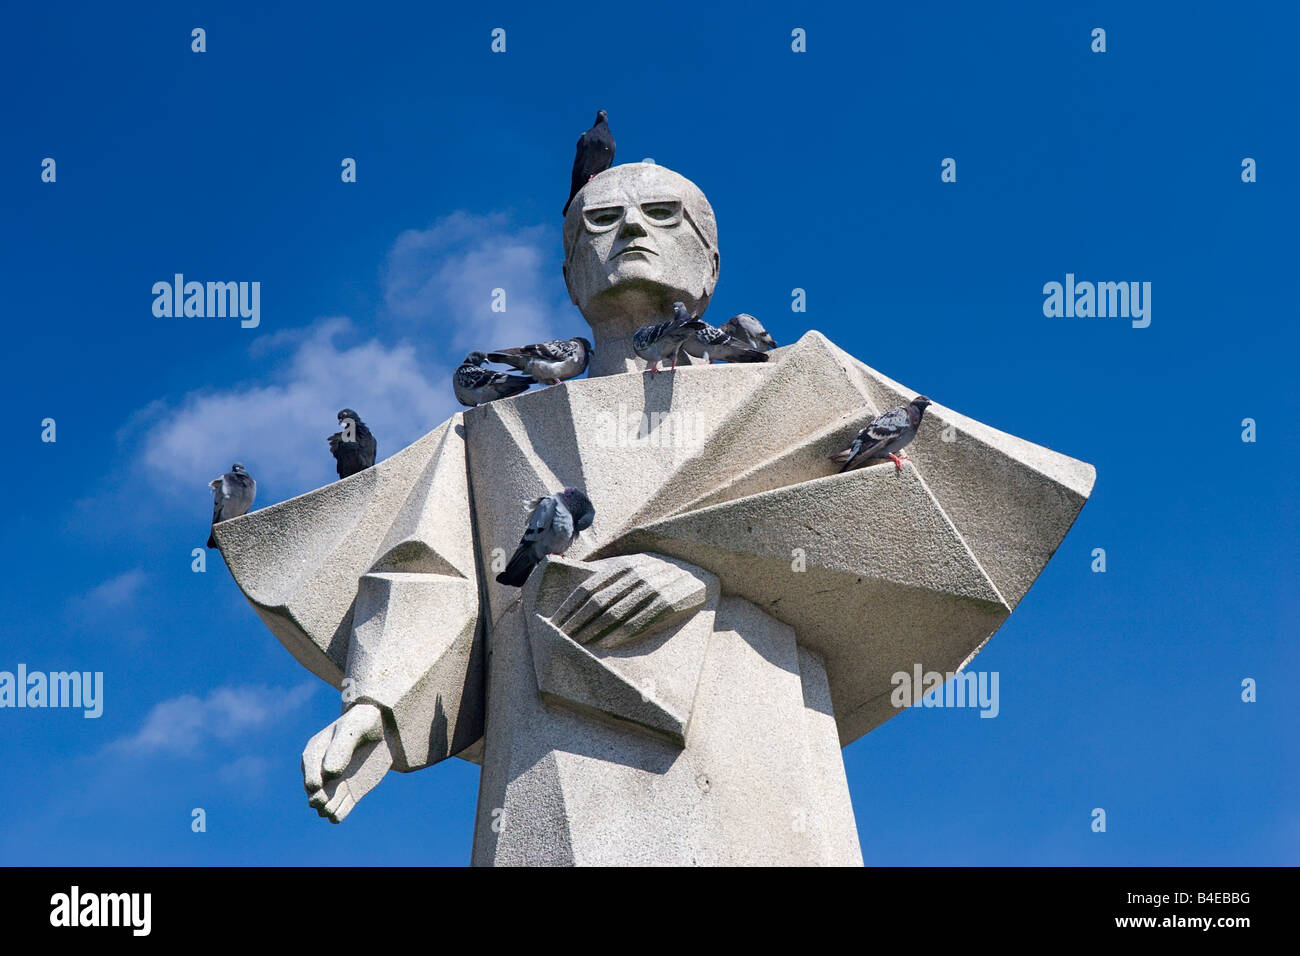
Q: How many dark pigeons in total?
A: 2